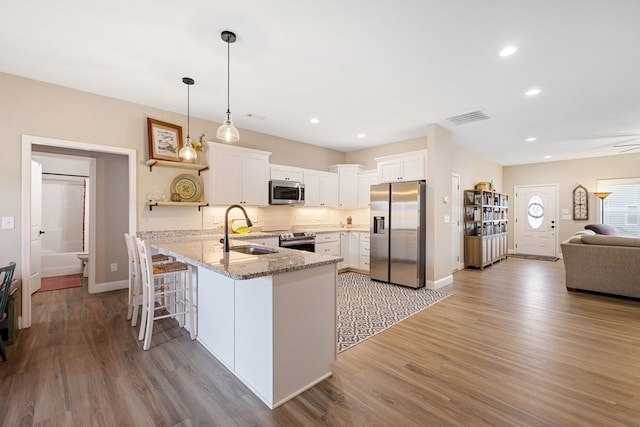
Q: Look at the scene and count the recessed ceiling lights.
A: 6